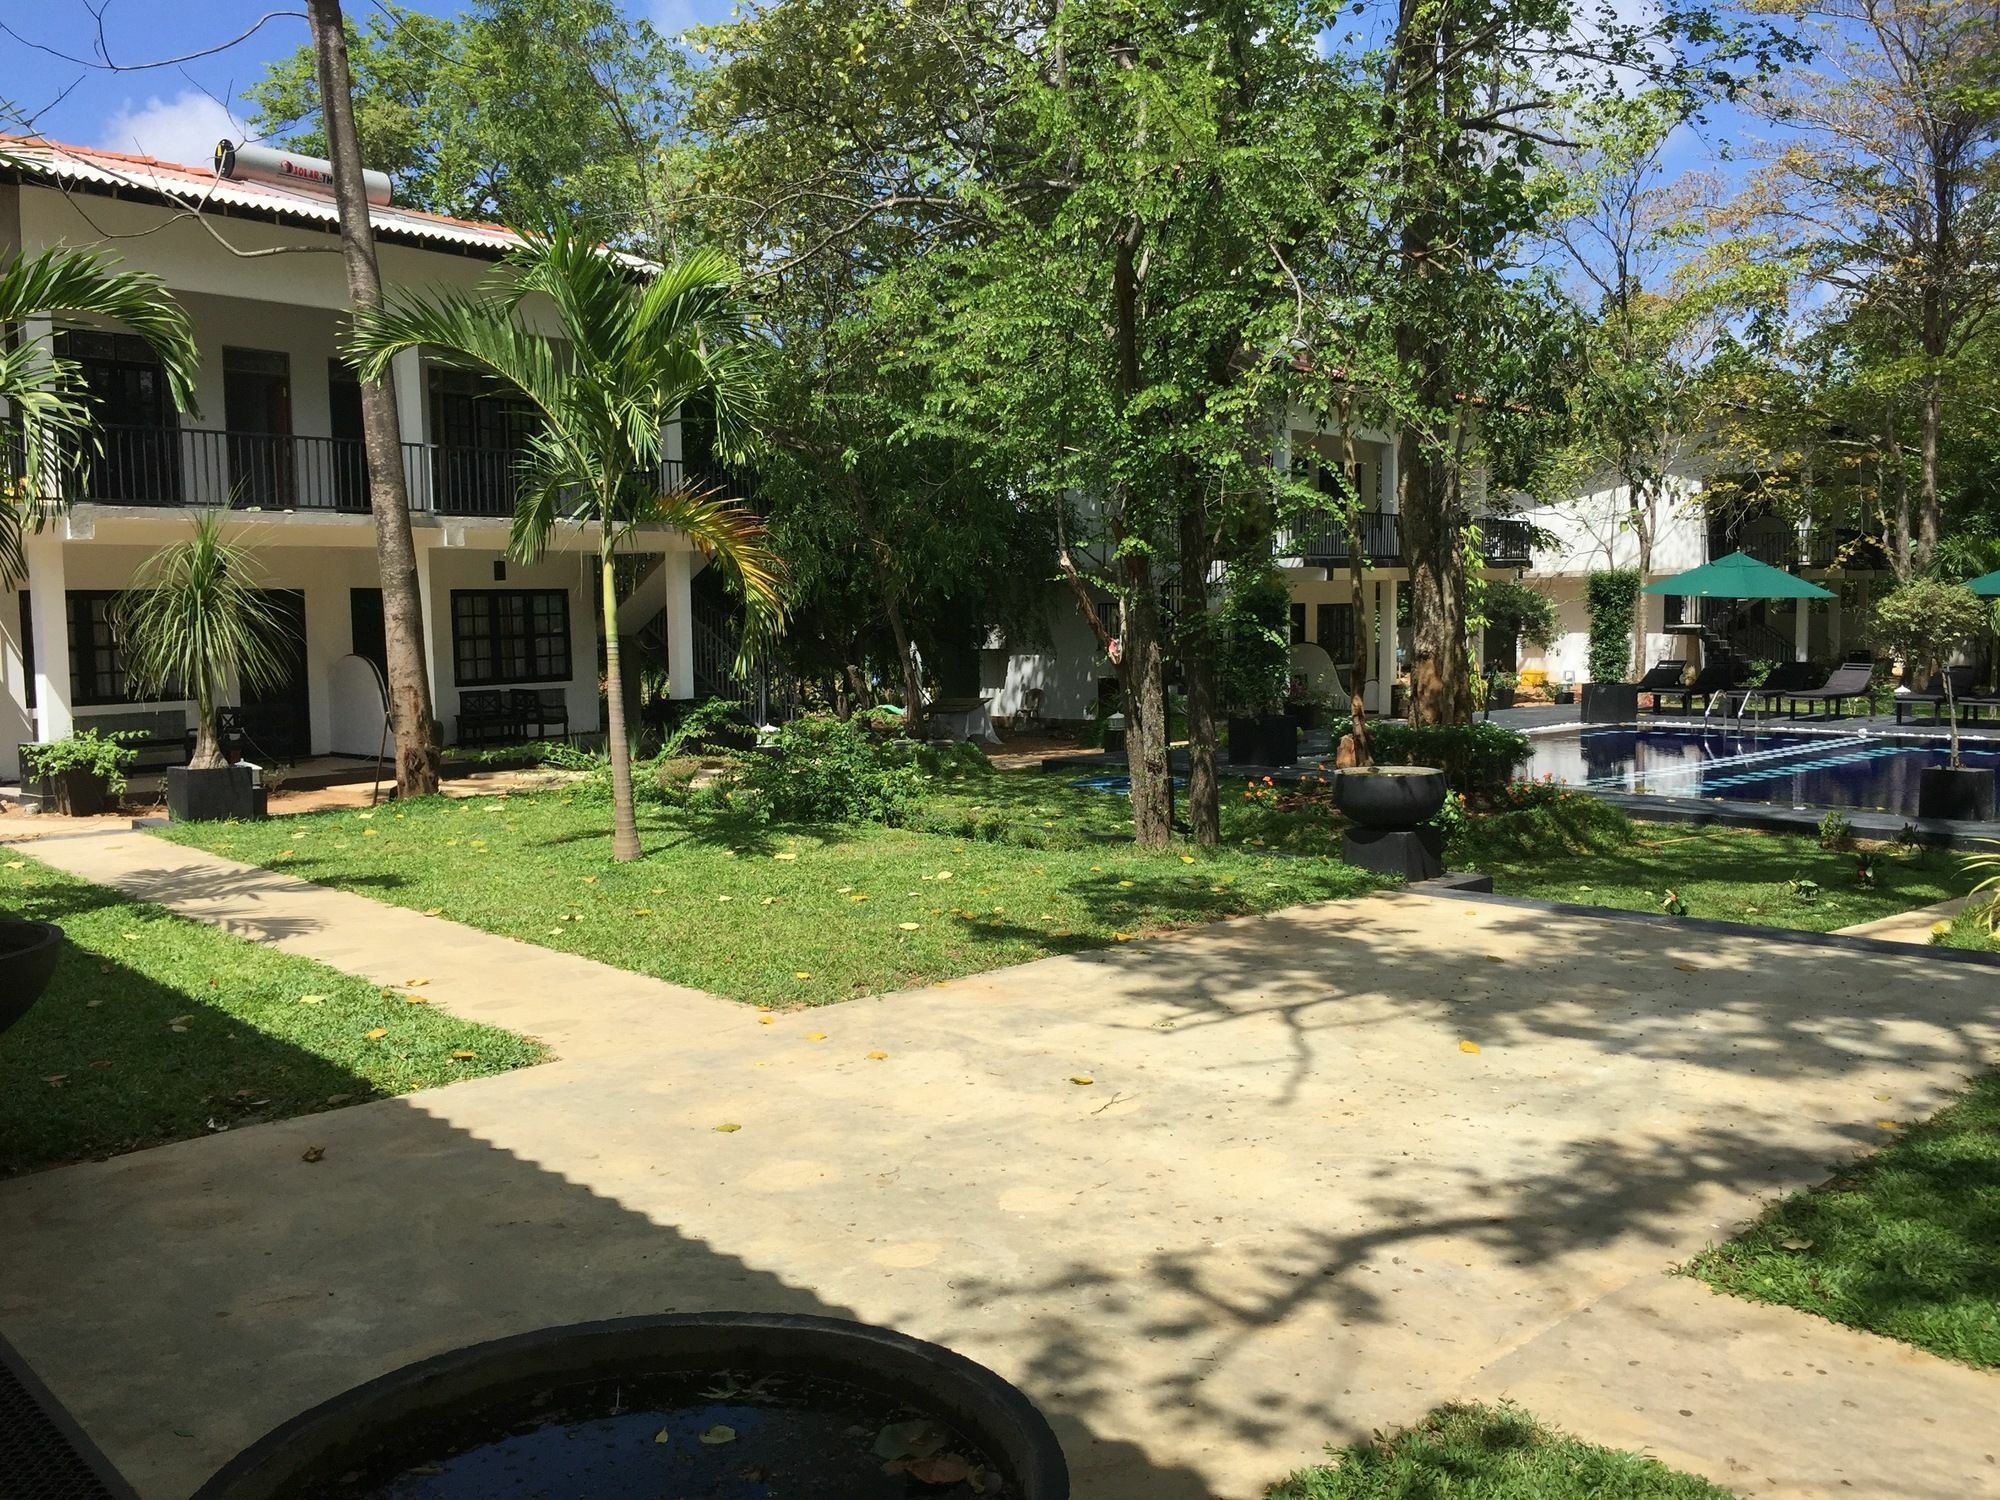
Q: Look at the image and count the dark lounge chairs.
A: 6